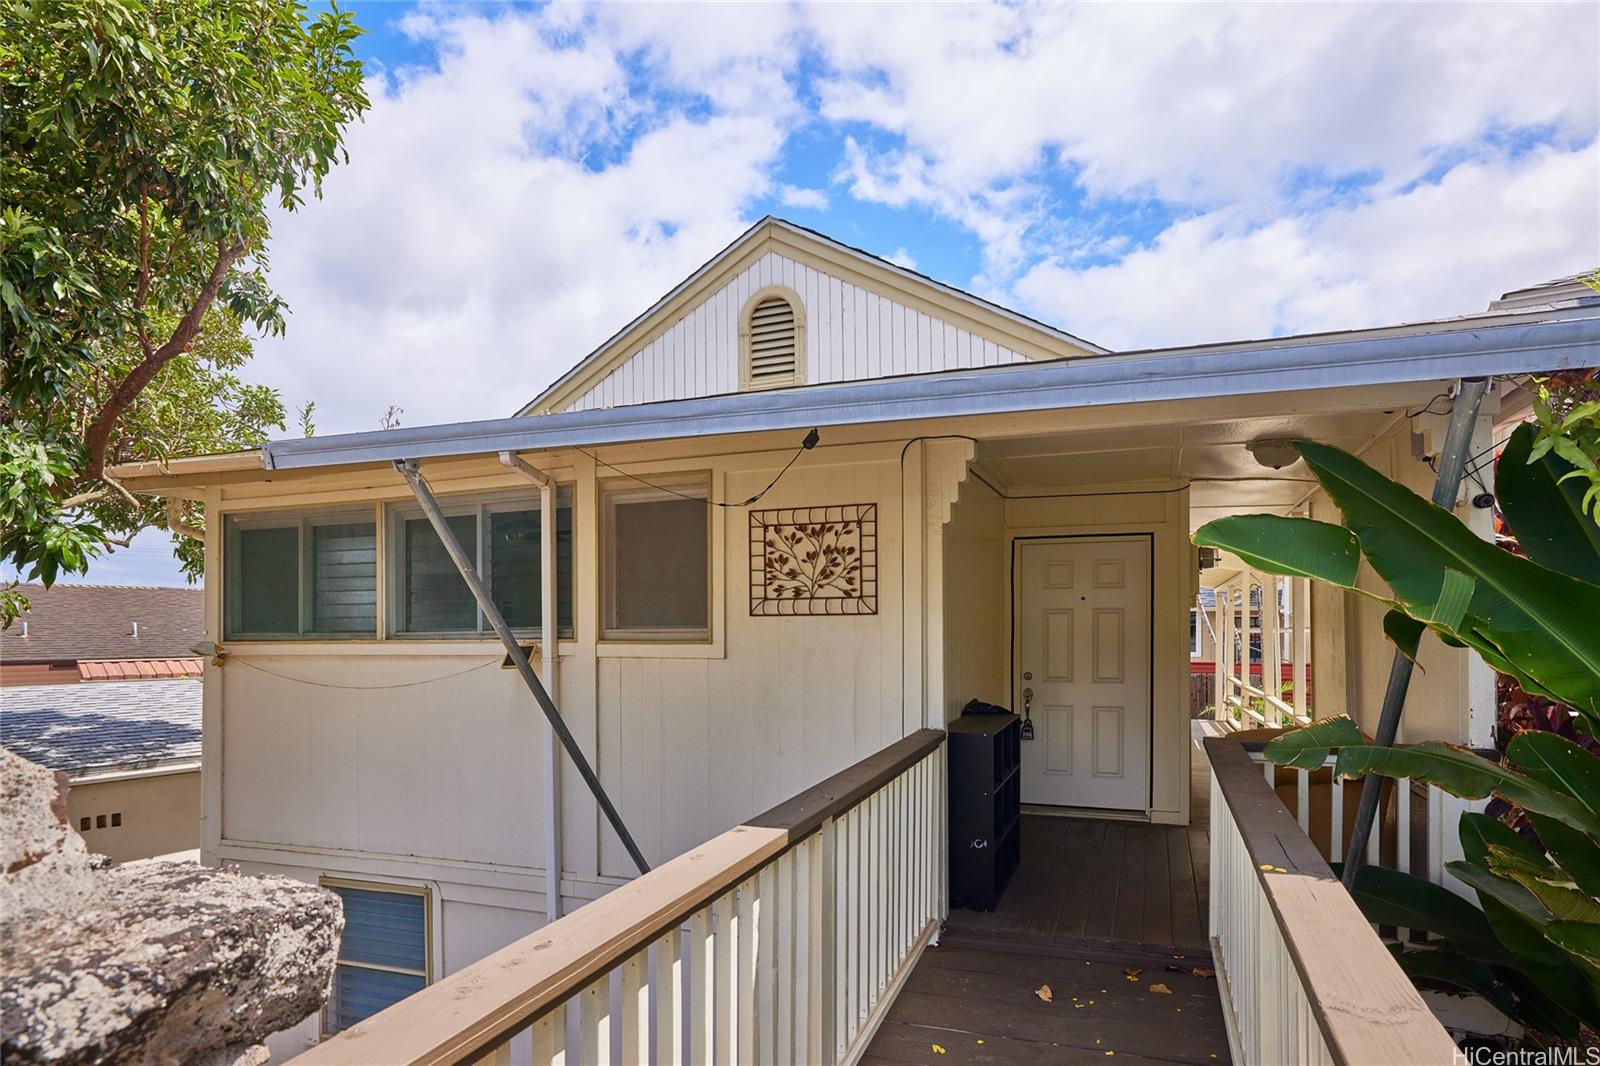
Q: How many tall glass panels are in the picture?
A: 5